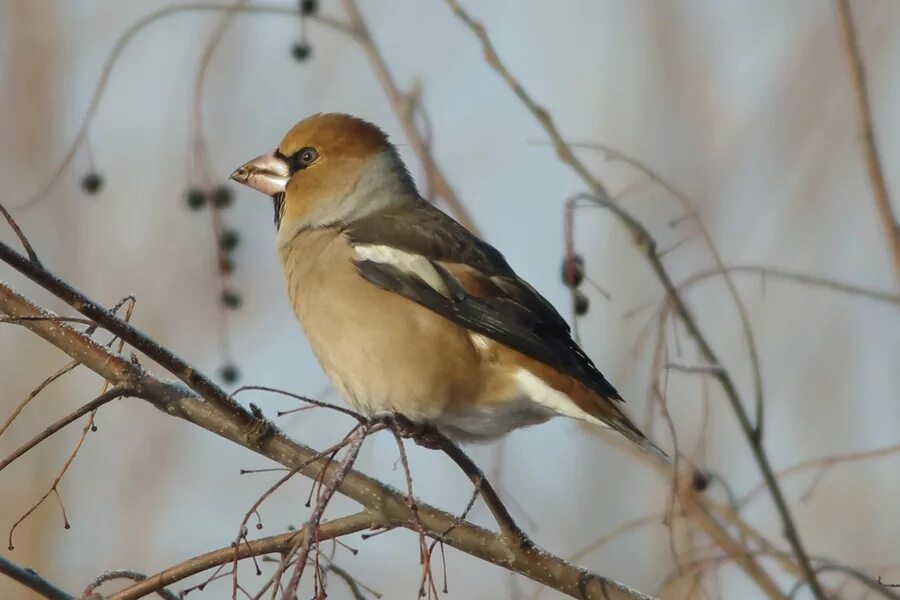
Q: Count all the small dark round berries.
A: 12